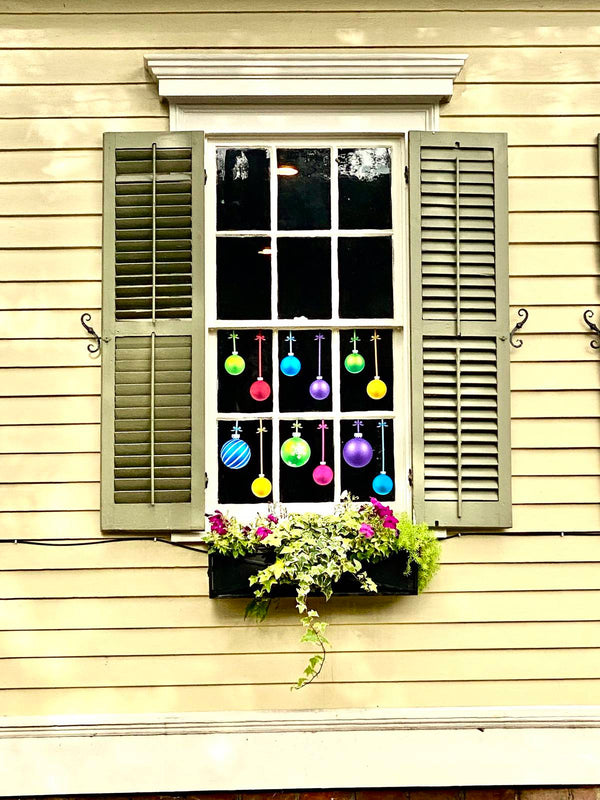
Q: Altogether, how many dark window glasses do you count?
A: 12